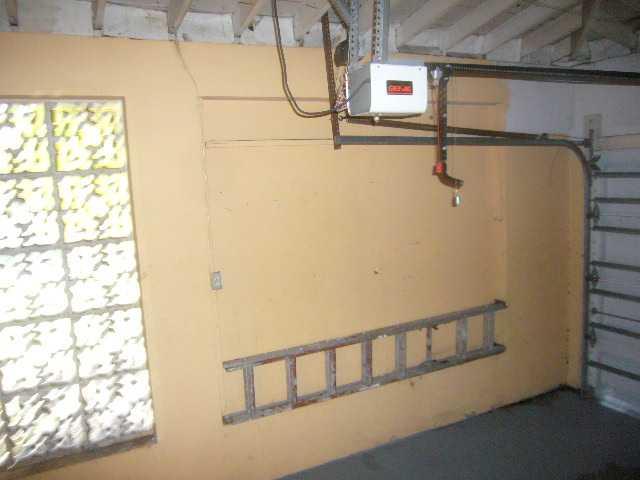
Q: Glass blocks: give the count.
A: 10